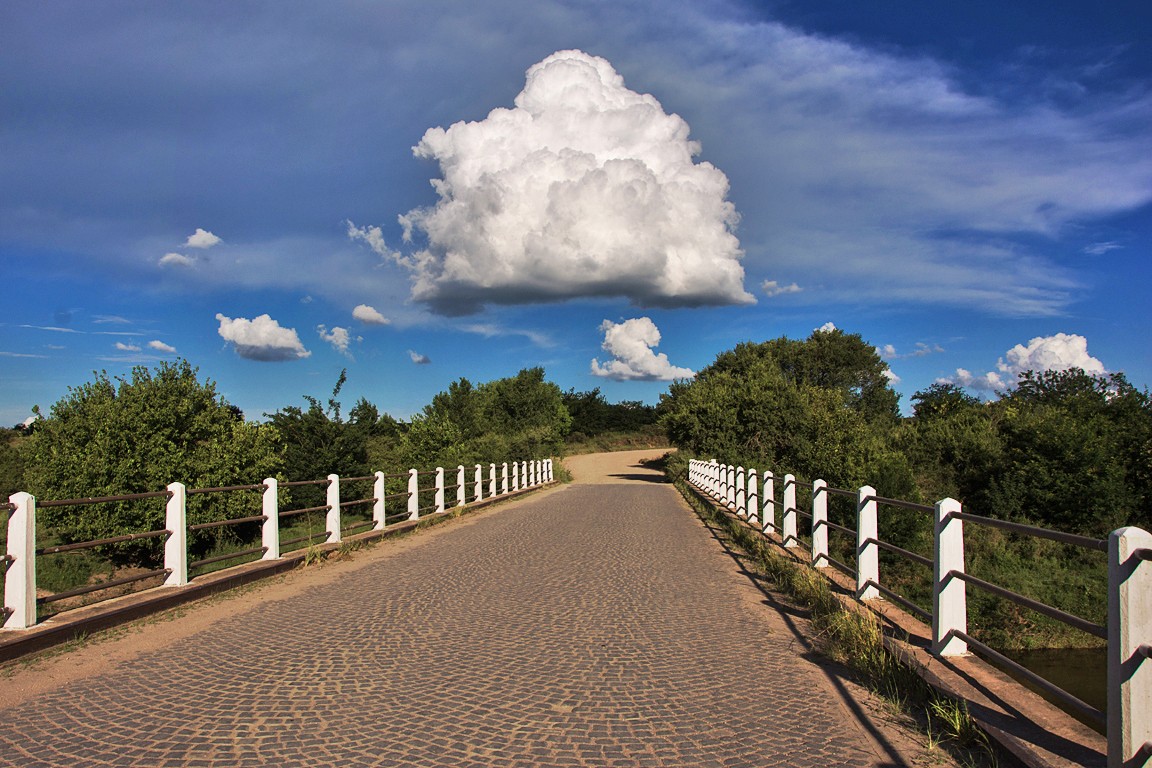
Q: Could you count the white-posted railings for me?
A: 2